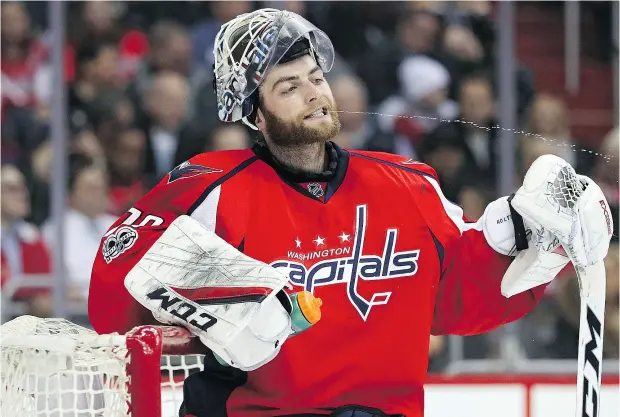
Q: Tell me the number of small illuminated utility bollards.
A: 0